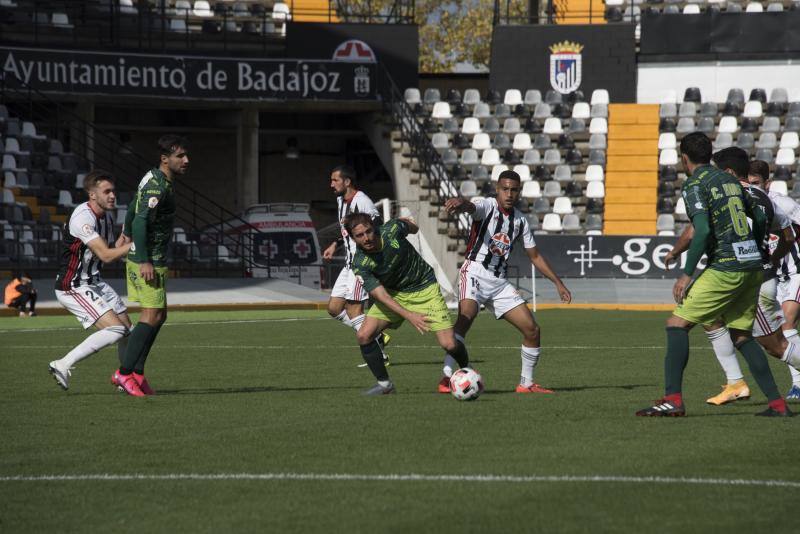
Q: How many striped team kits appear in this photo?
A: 5